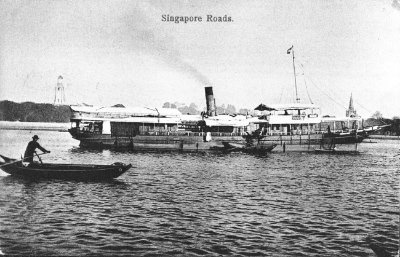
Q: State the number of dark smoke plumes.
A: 1